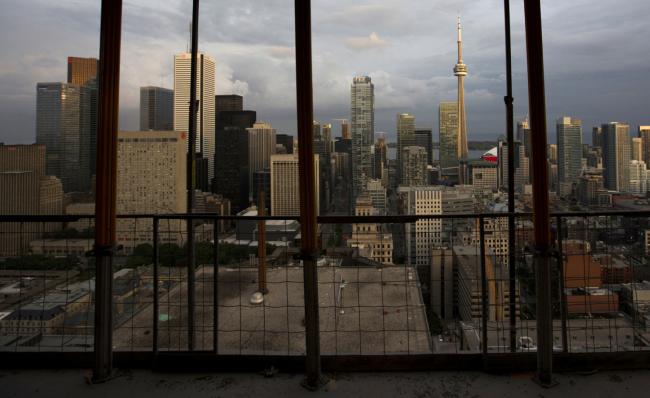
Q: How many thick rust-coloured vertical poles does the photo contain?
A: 3